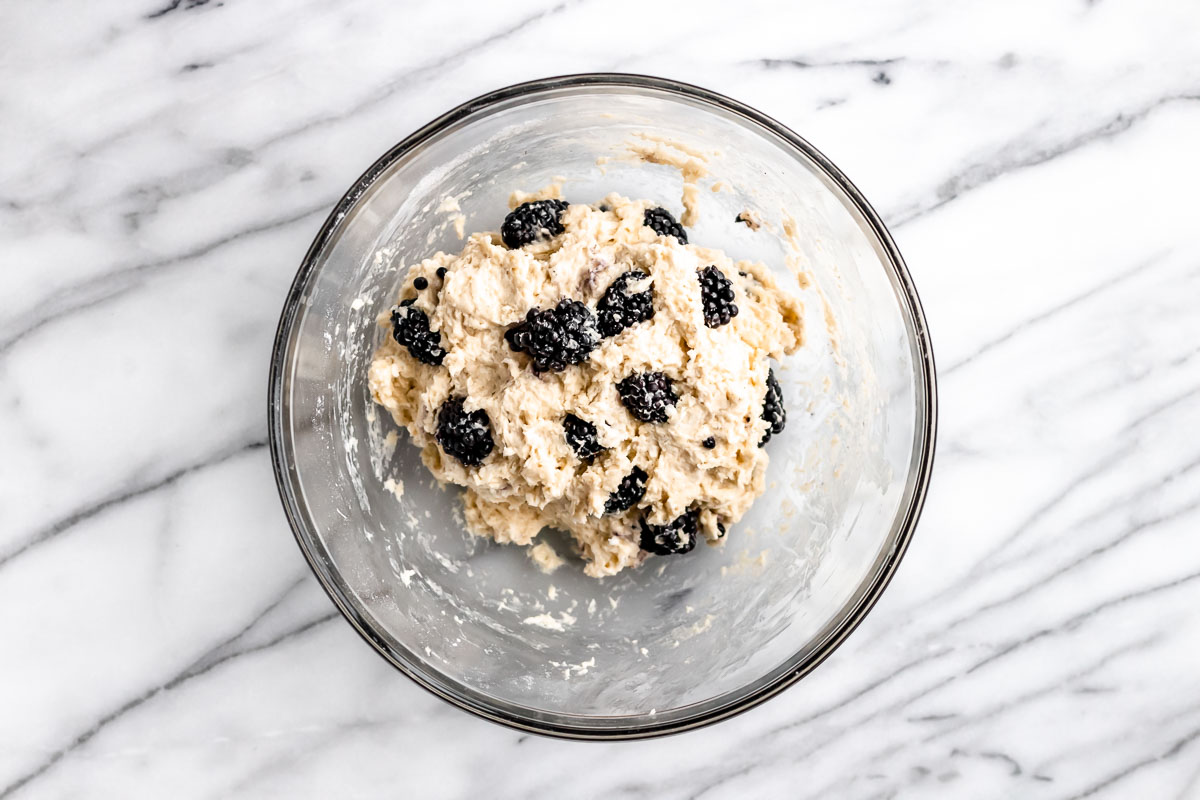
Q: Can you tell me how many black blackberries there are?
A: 12